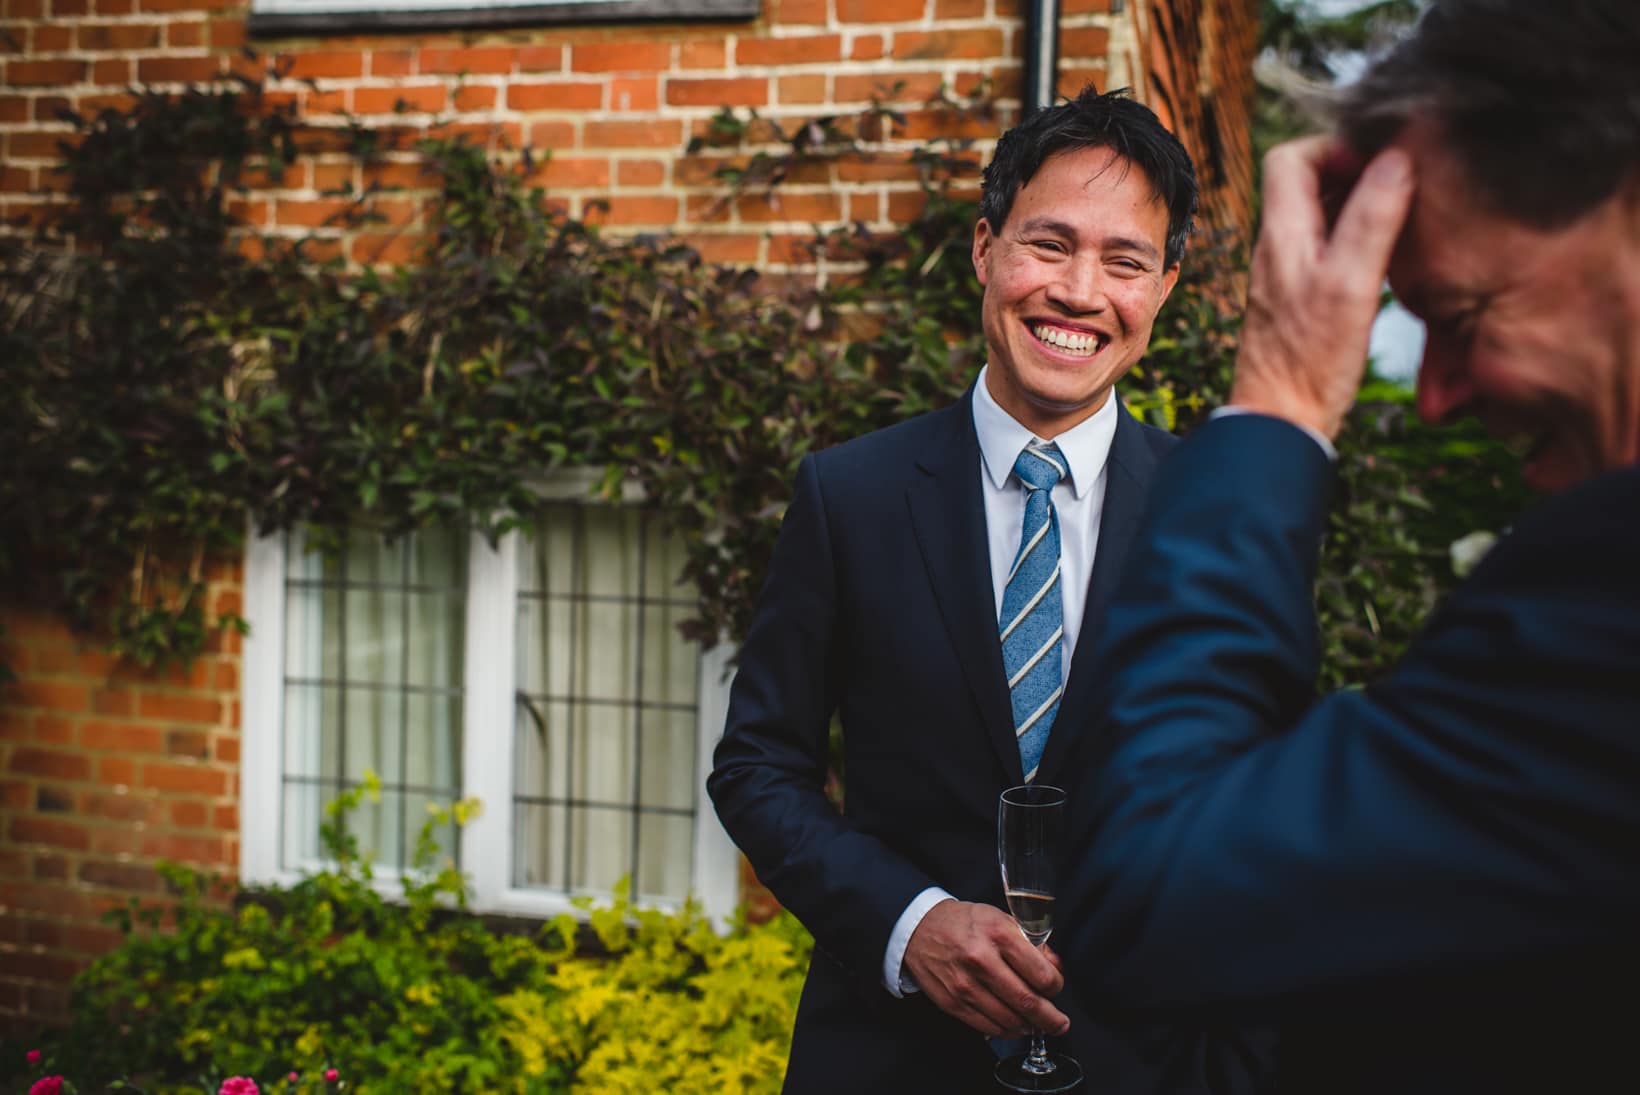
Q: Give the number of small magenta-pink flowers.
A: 5